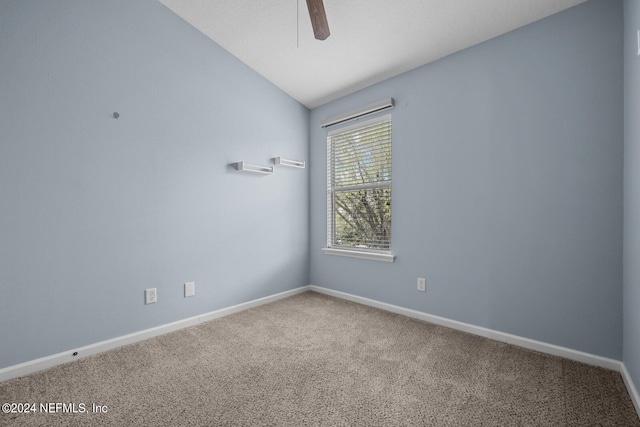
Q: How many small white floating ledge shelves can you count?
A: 2